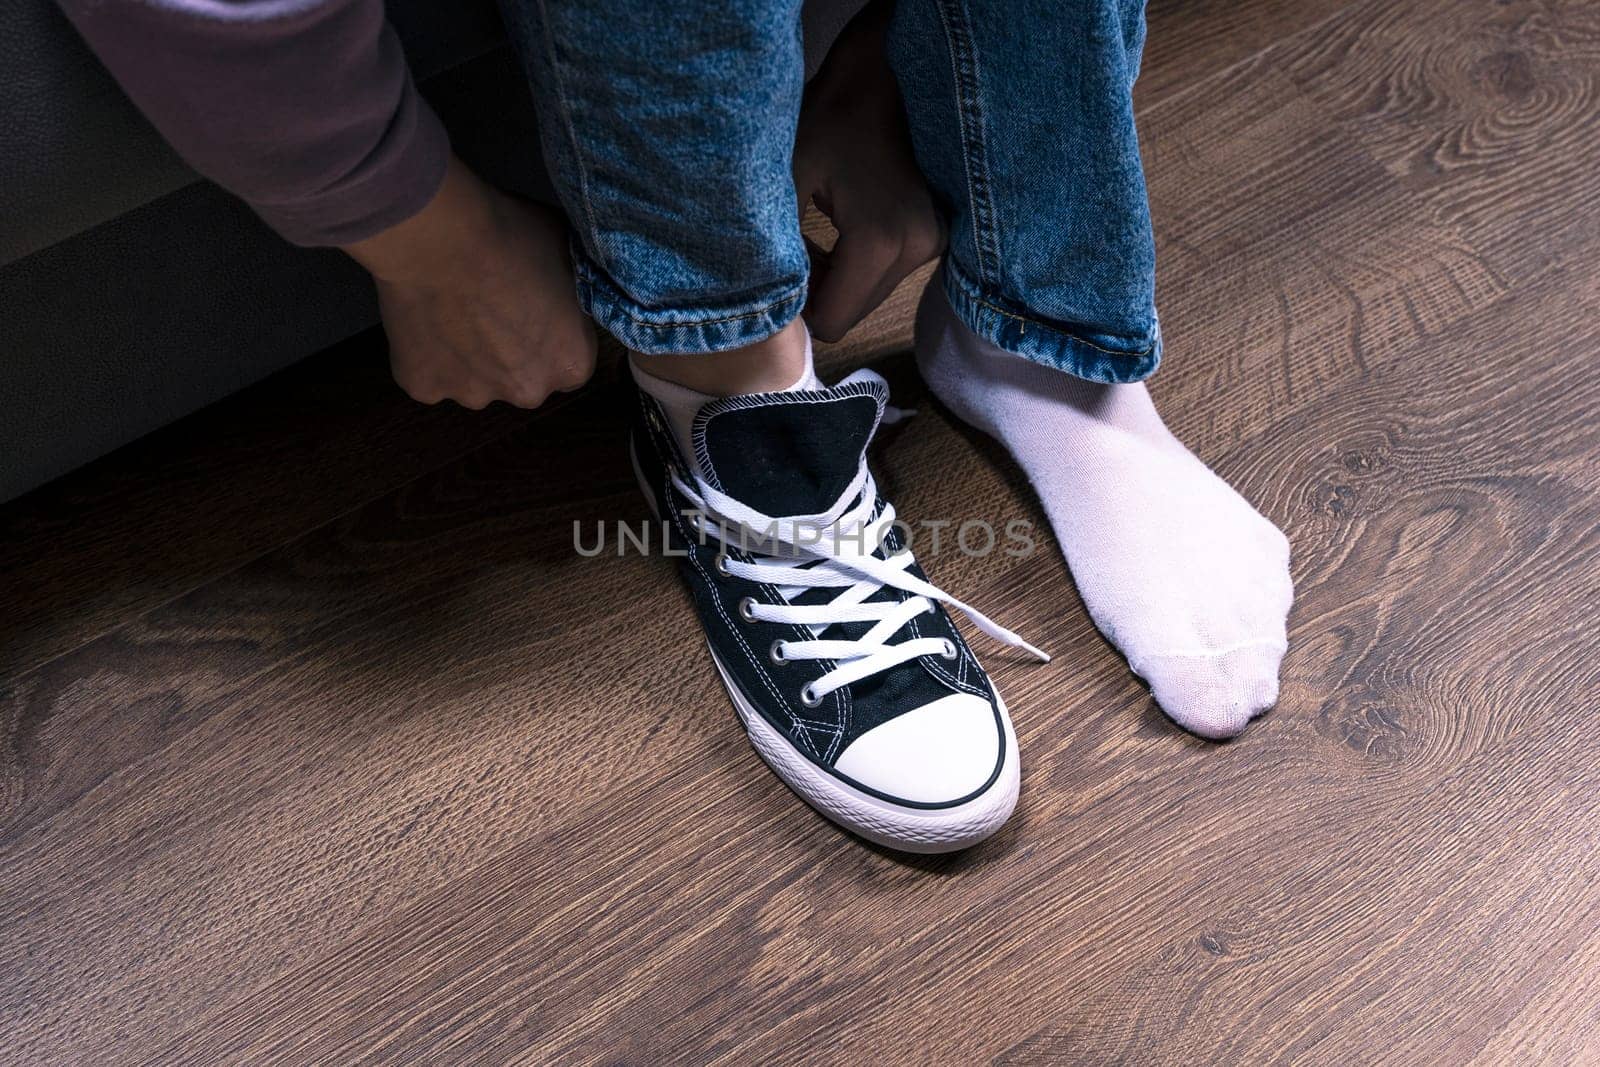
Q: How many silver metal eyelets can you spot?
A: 7